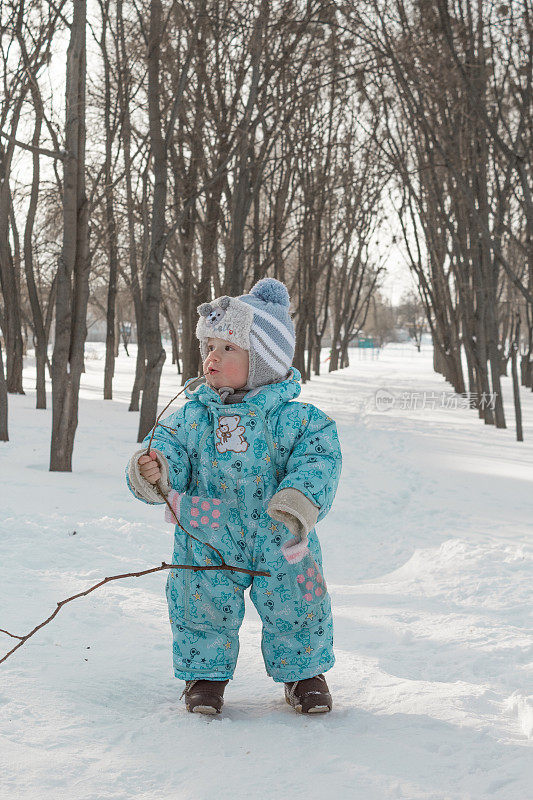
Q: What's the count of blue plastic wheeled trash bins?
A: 0